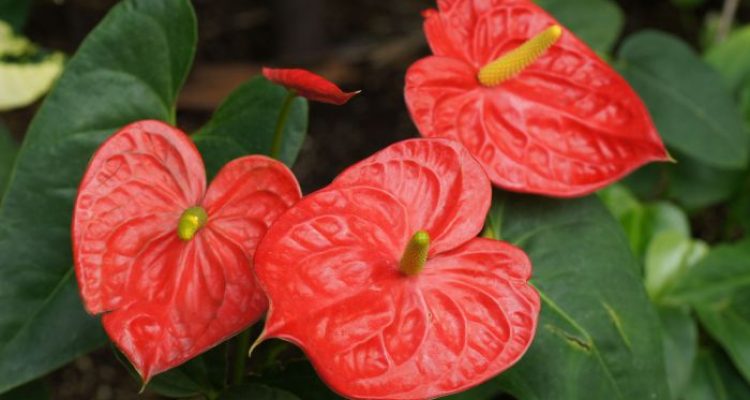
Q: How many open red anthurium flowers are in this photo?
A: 3